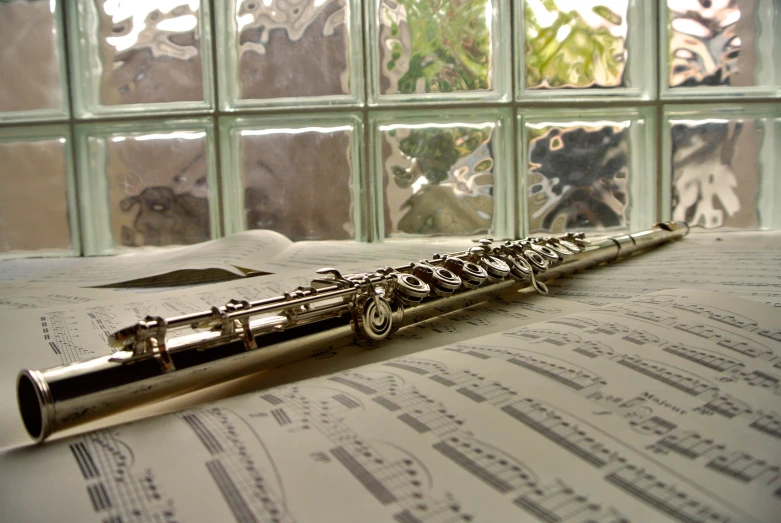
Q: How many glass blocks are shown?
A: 12